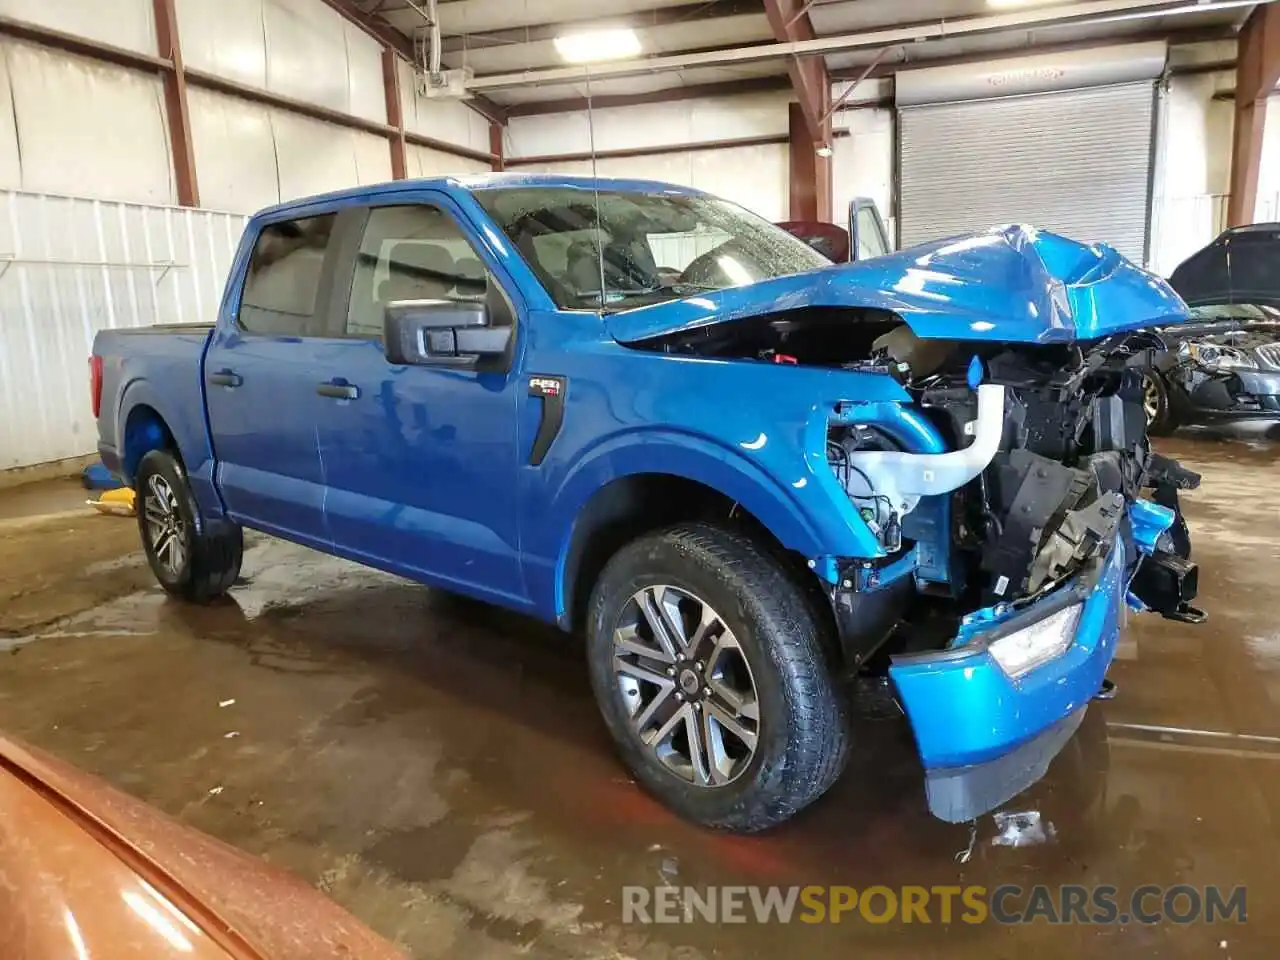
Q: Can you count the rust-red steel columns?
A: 5